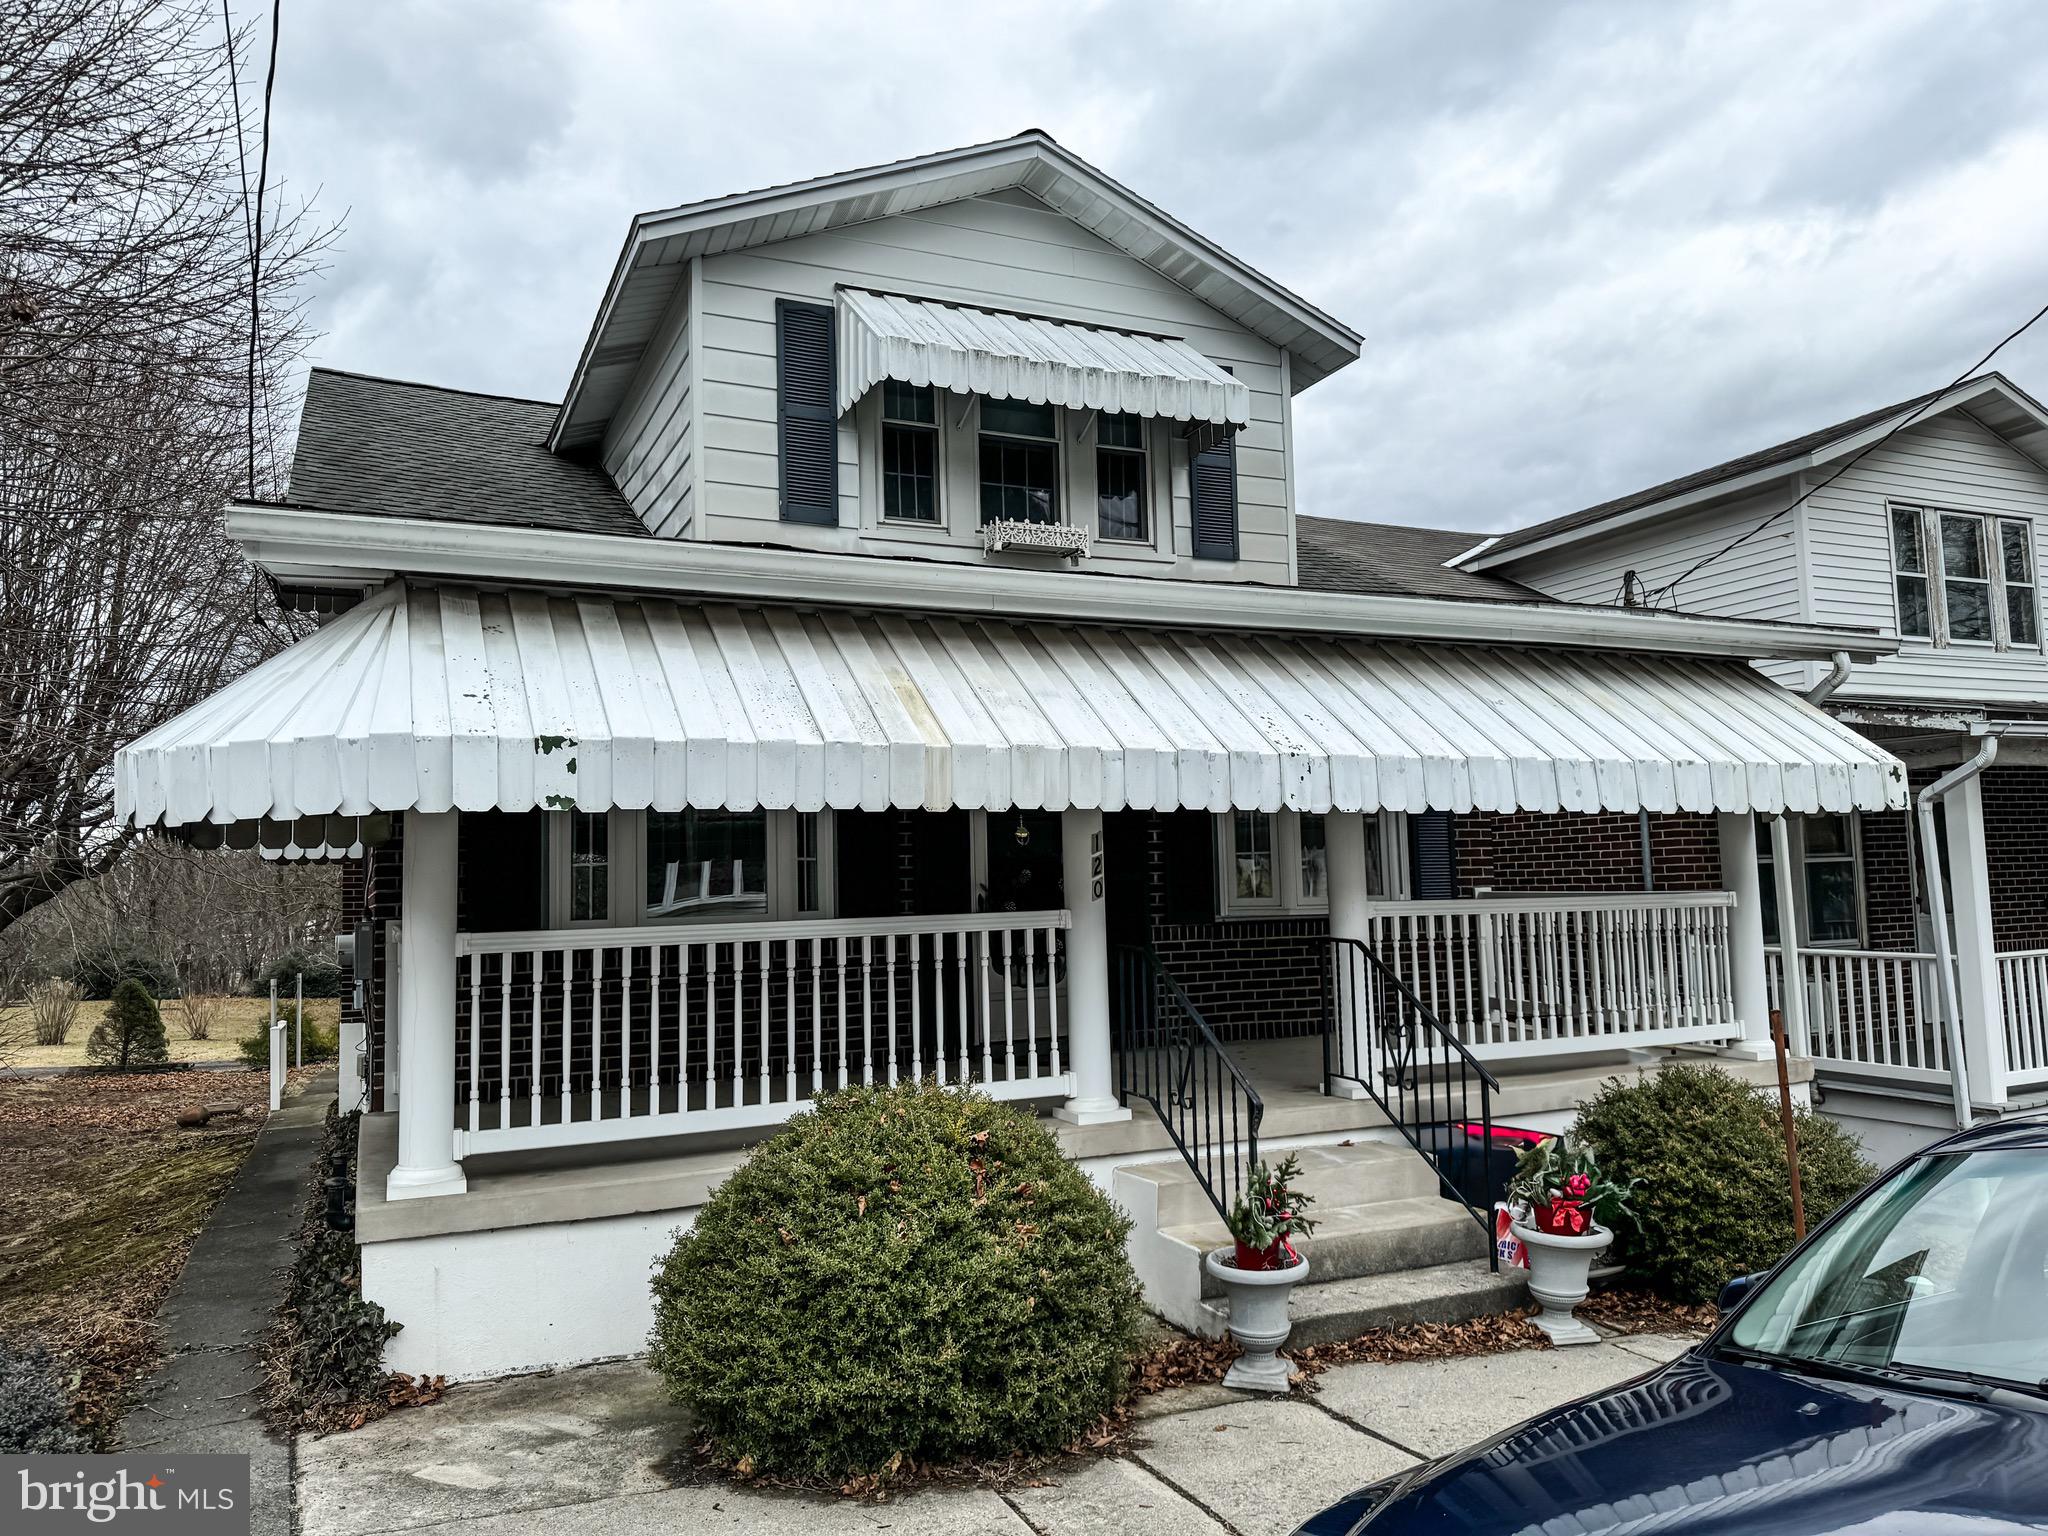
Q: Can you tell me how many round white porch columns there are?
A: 4